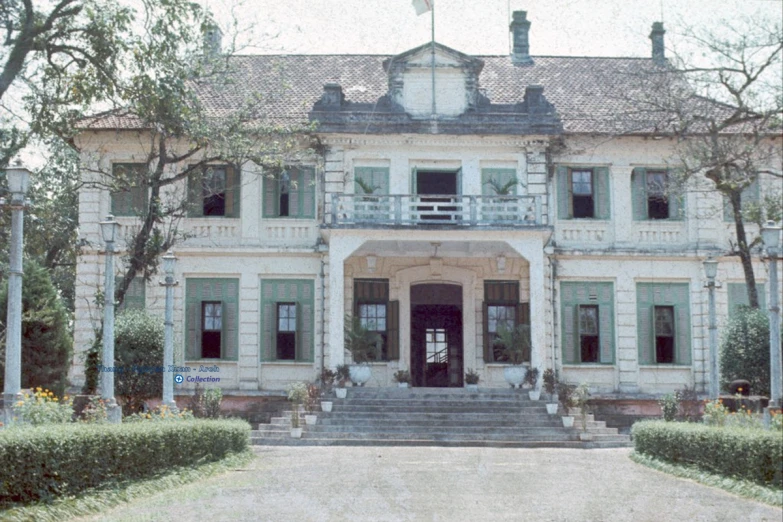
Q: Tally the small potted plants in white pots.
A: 10